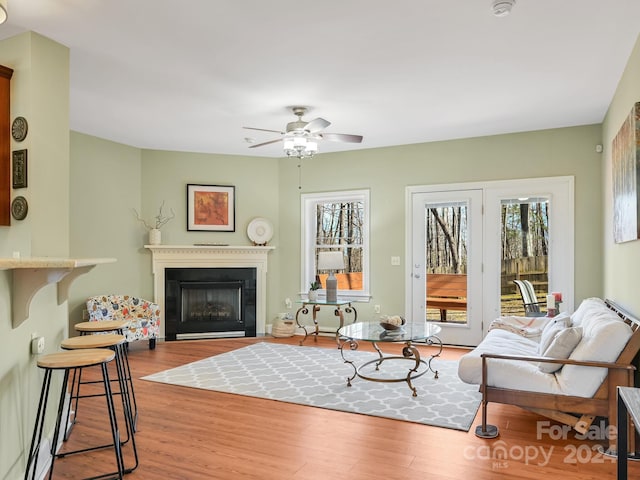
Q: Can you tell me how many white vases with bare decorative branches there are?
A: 1